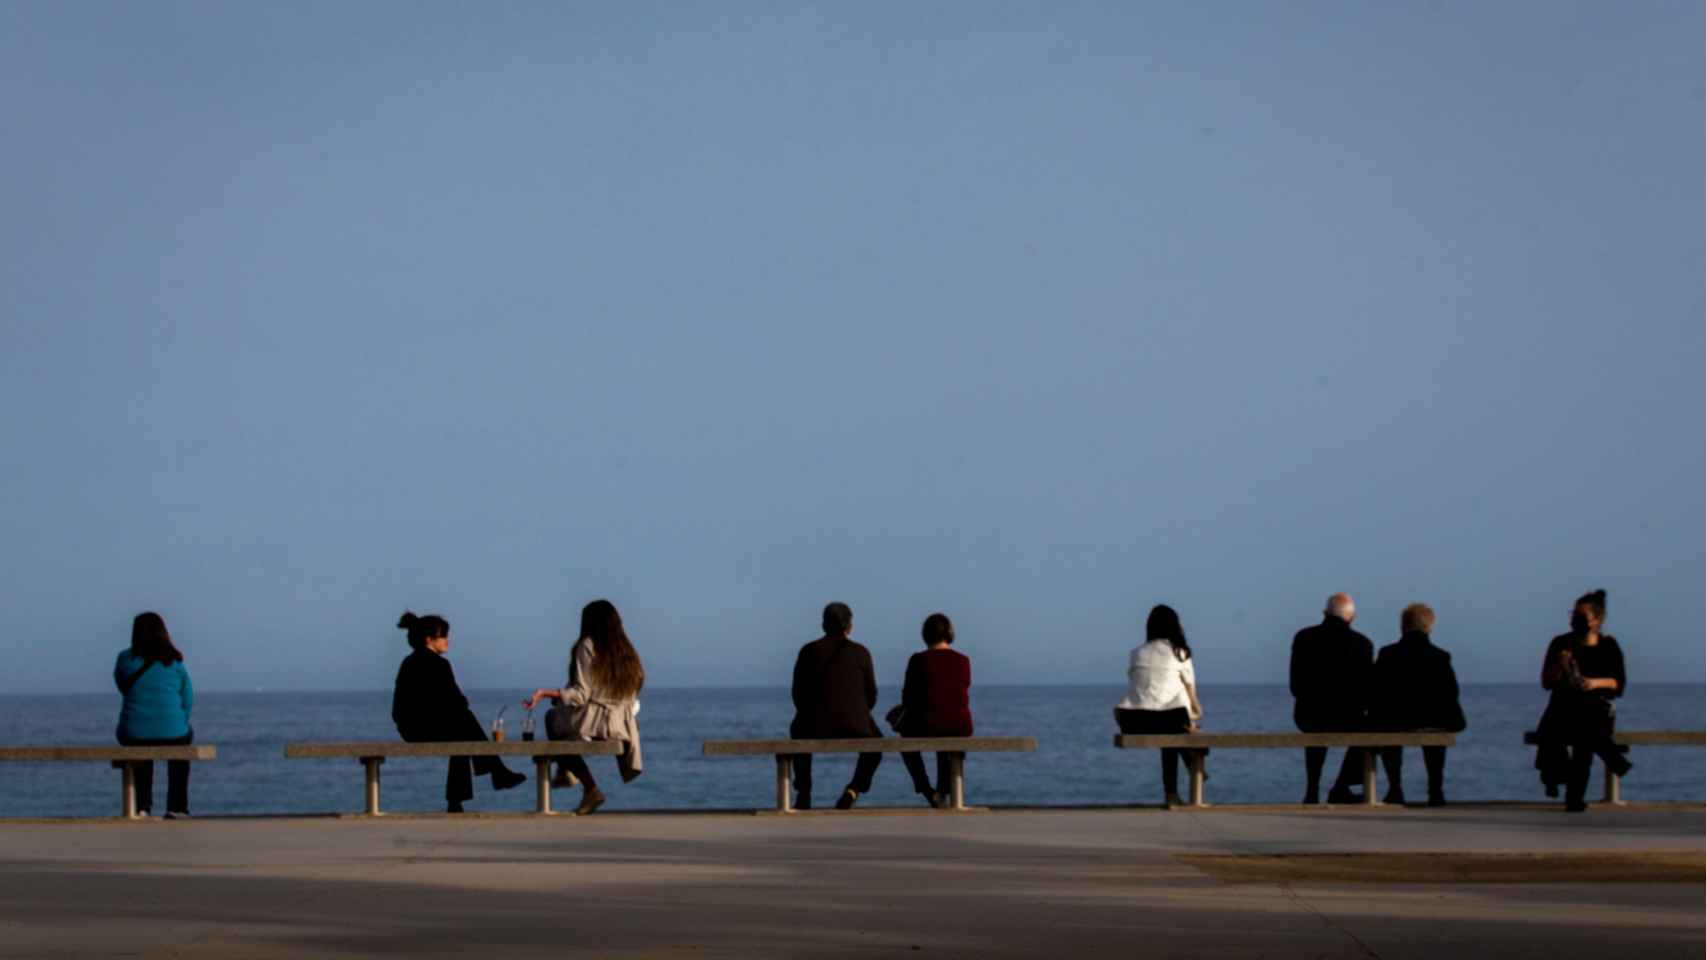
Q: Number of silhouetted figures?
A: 9